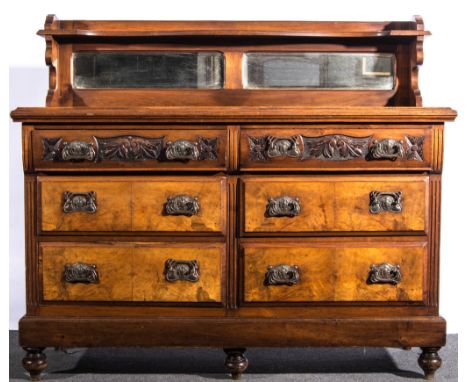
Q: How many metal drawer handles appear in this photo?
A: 12